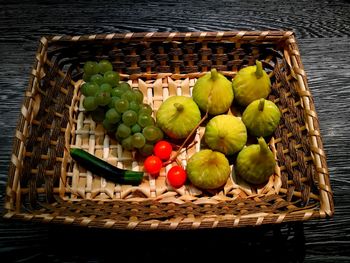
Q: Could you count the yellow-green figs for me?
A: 7